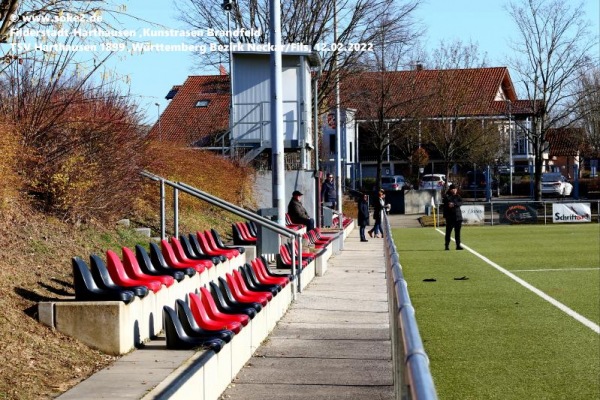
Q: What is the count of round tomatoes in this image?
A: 0